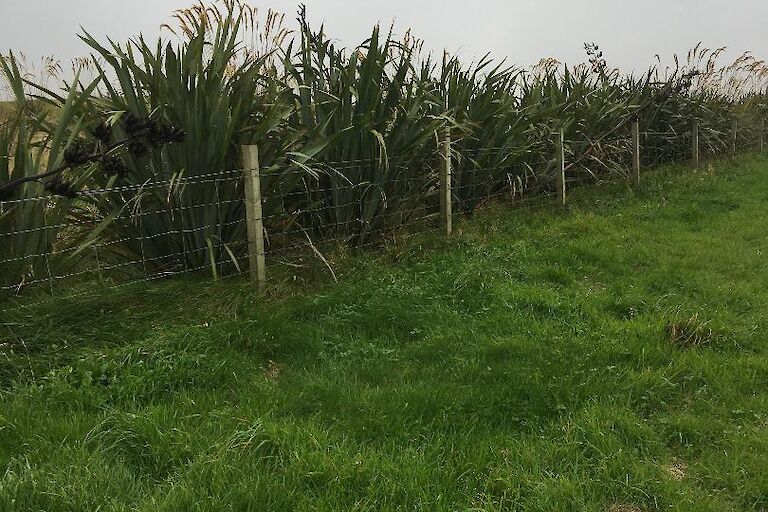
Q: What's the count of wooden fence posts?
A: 7